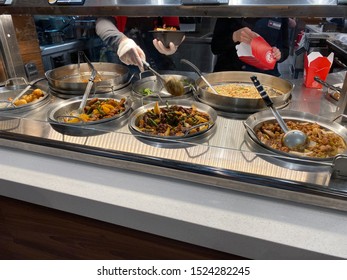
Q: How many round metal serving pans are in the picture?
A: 7